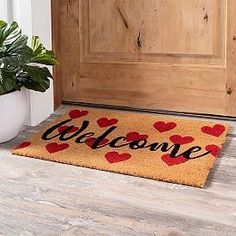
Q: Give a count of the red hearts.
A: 13